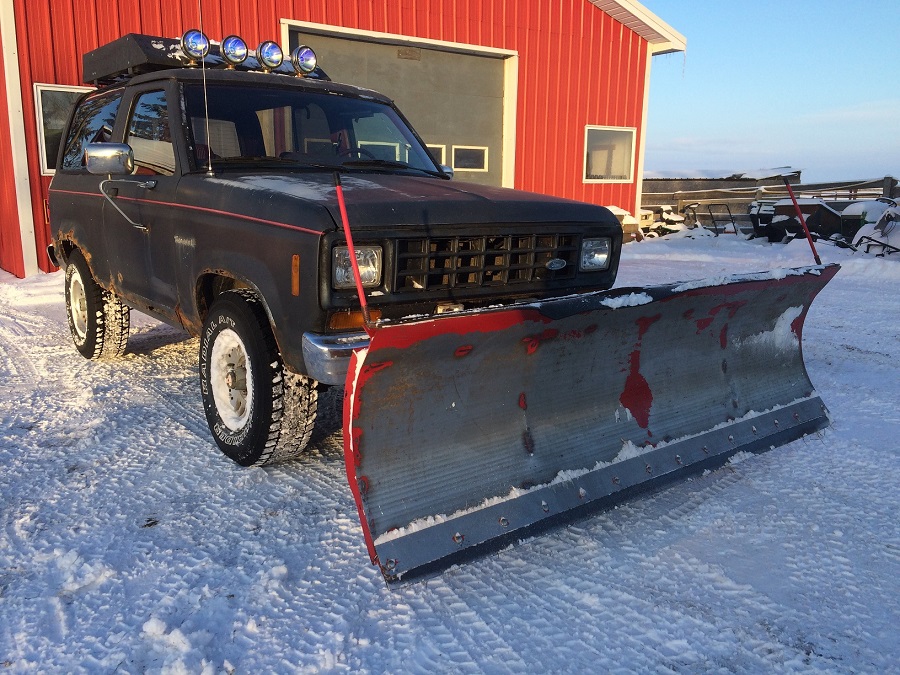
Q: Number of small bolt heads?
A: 14